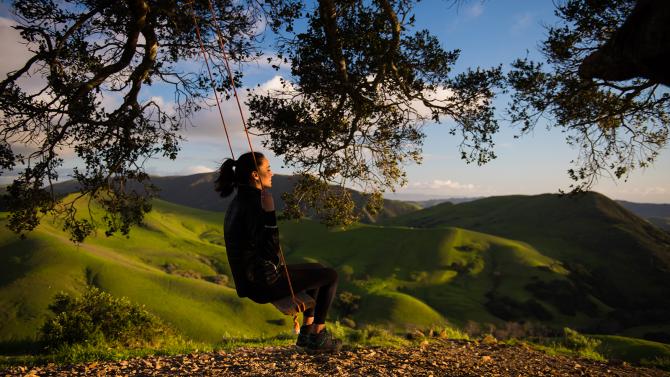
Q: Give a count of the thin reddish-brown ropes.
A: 2